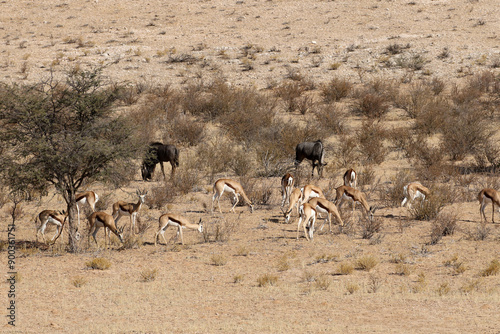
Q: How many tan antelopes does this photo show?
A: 15